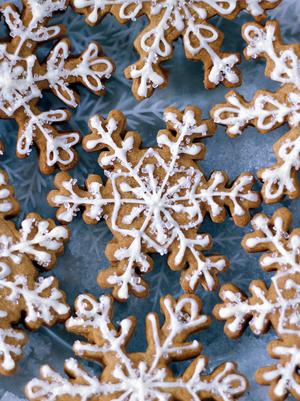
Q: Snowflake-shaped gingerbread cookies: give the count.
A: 7